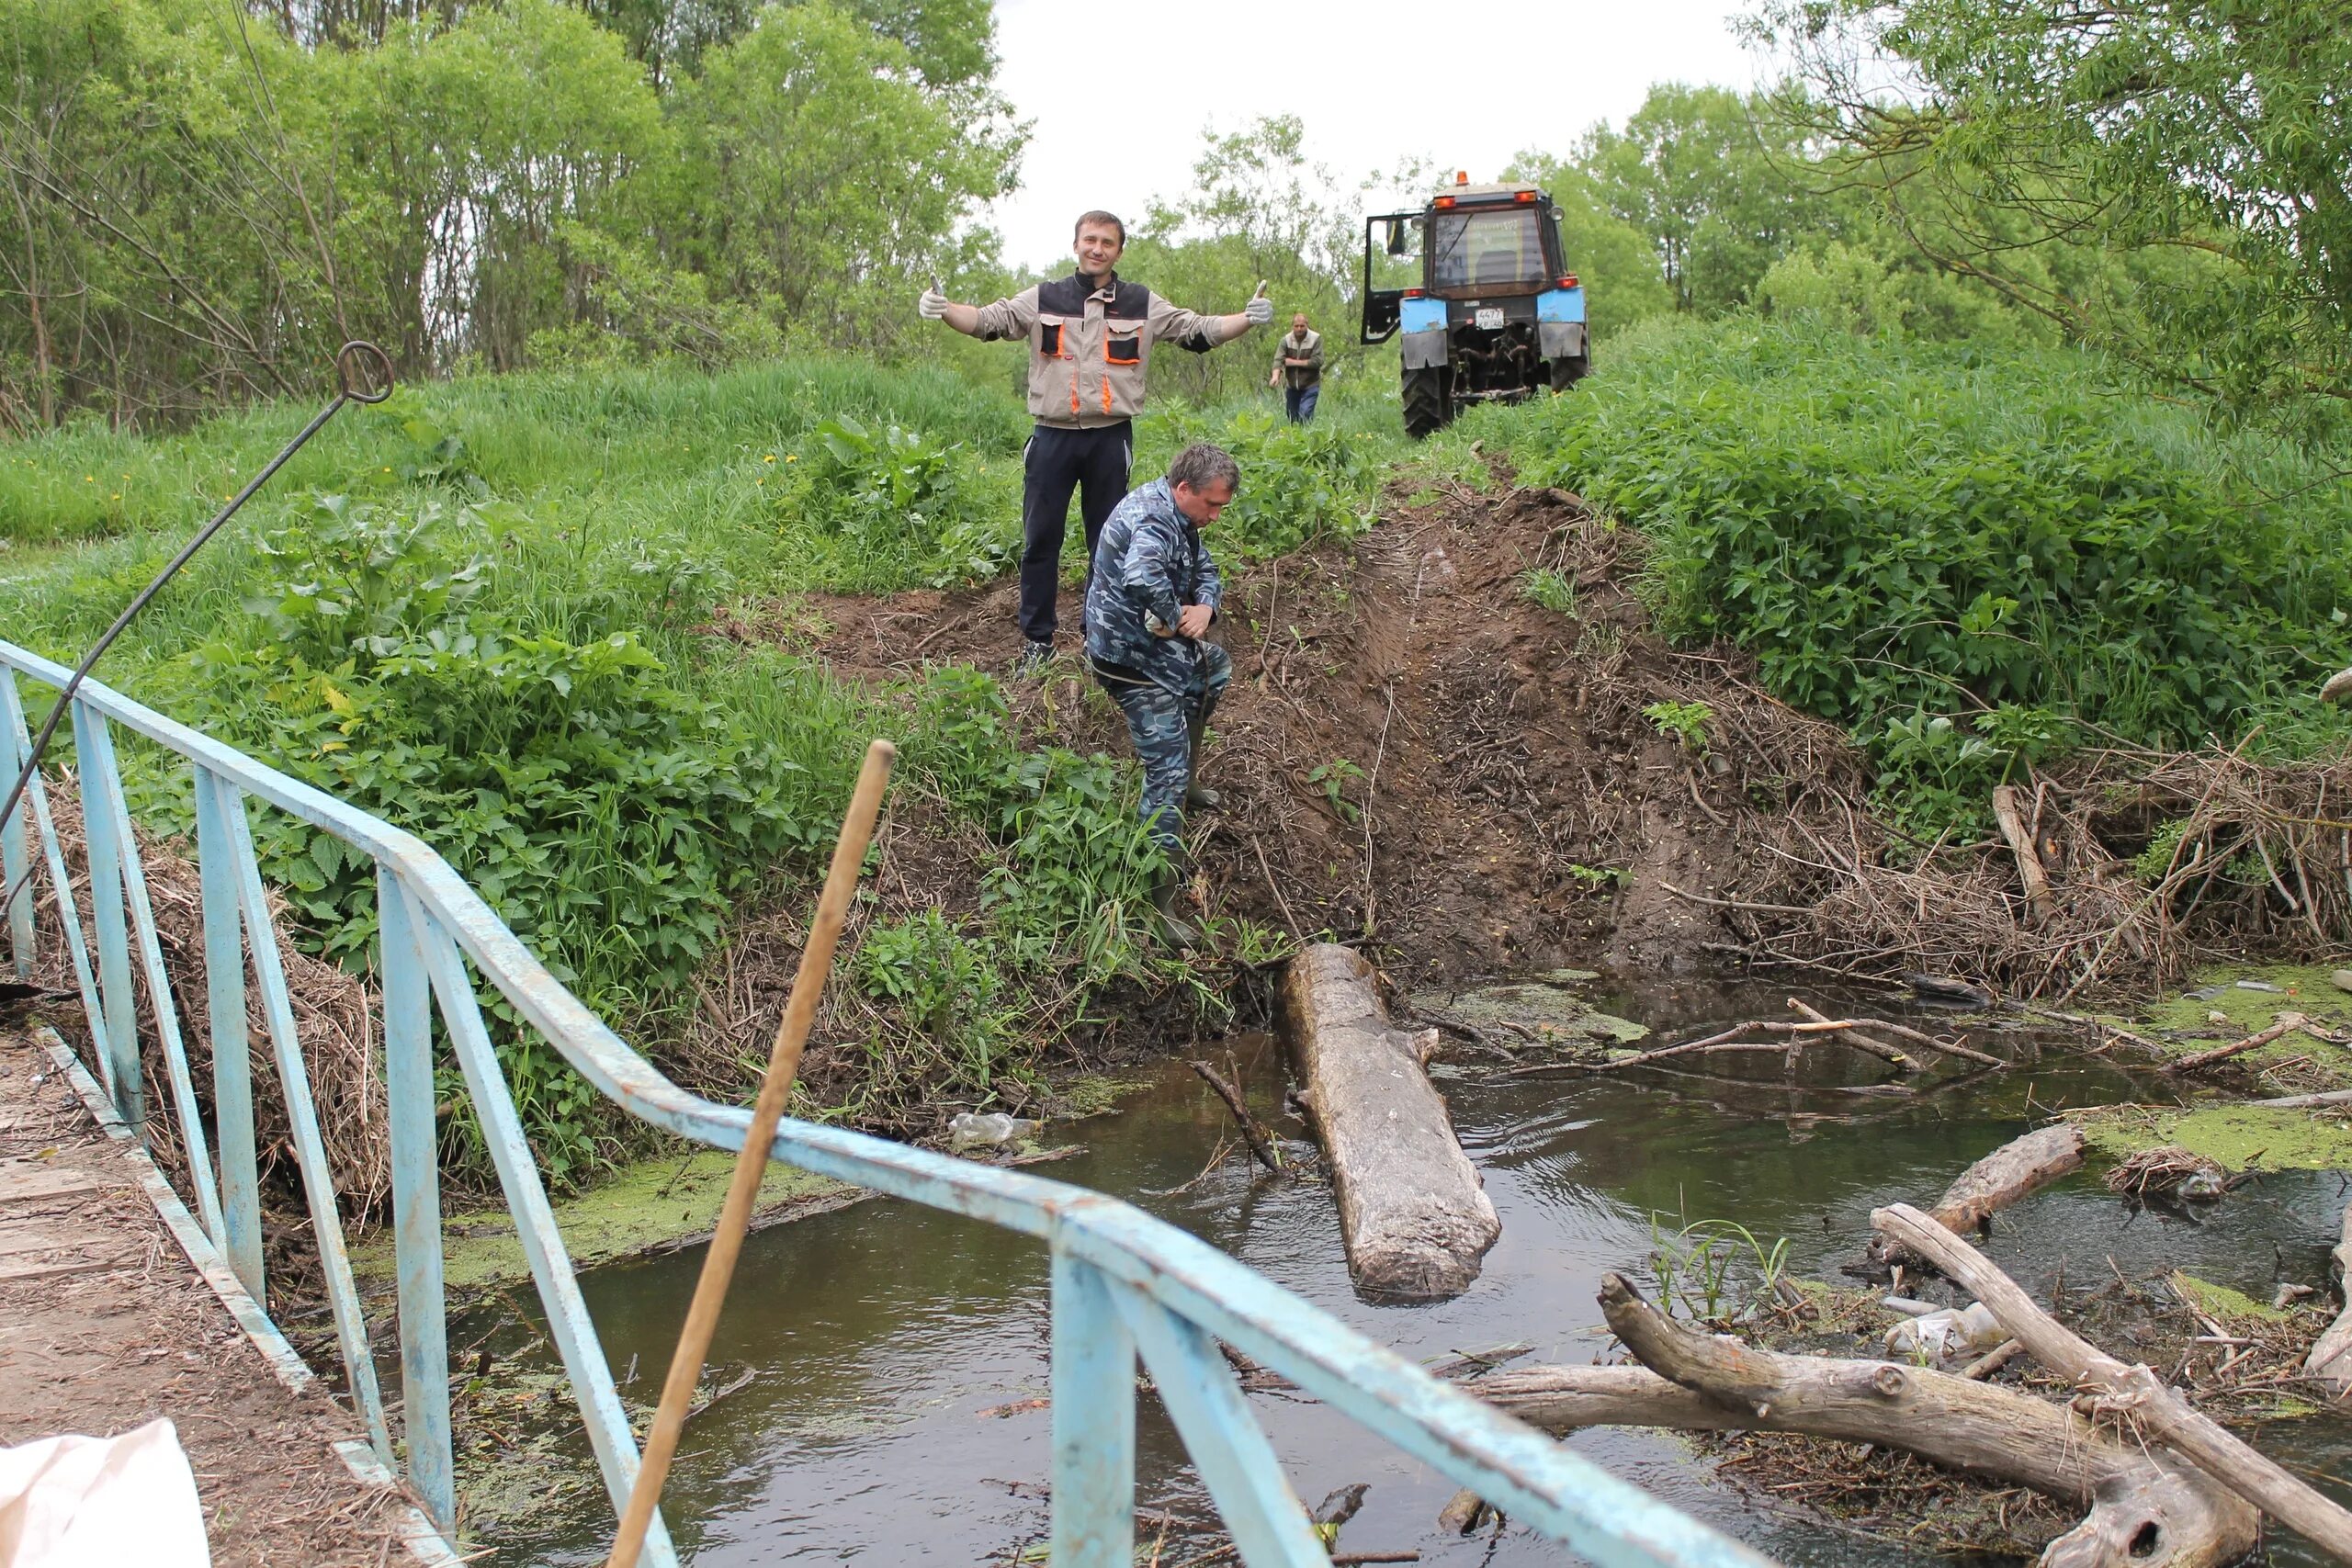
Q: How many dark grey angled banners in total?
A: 0